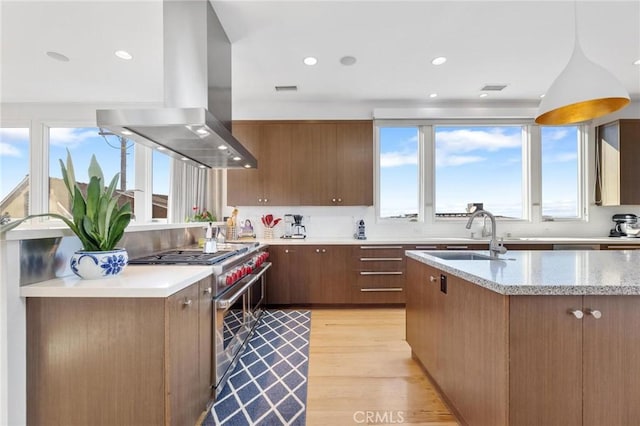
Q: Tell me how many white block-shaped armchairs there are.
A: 0